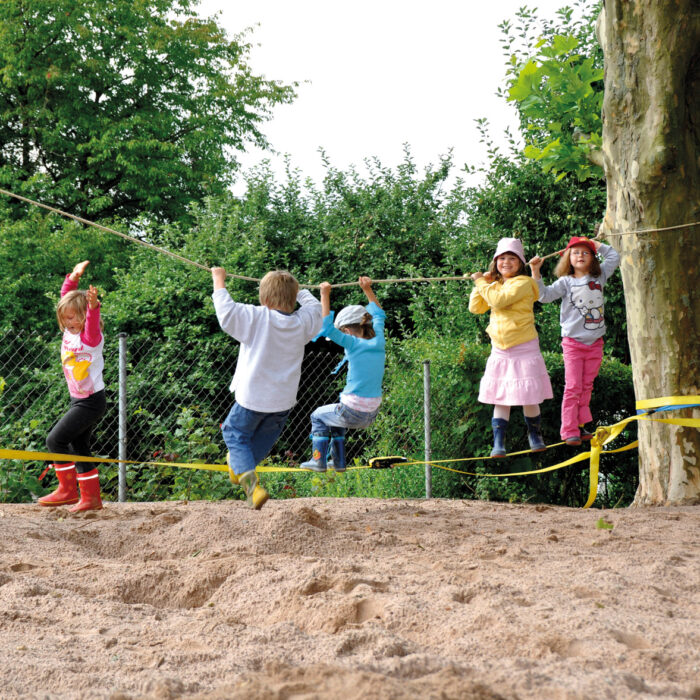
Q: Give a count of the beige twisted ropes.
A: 1